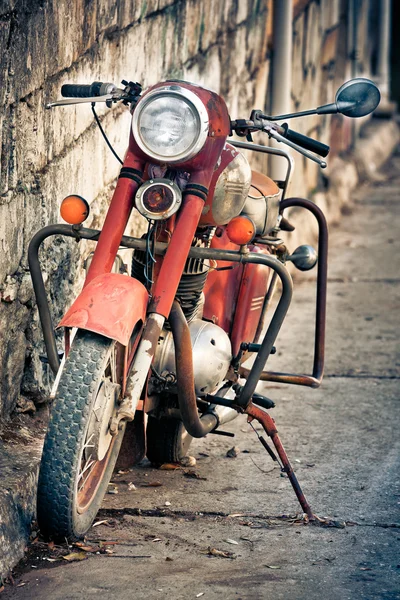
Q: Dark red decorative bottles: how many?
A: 0